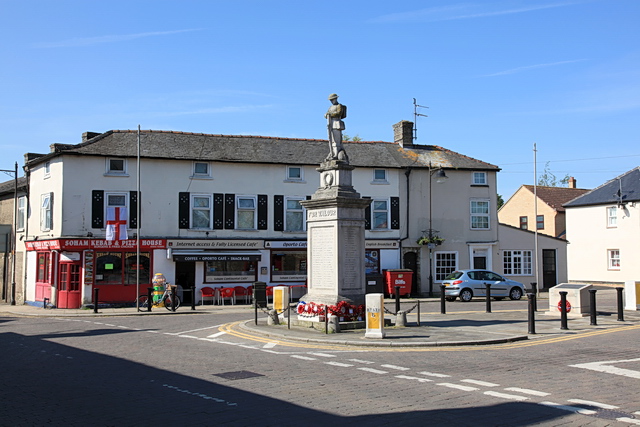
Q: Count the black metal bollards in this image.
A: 12